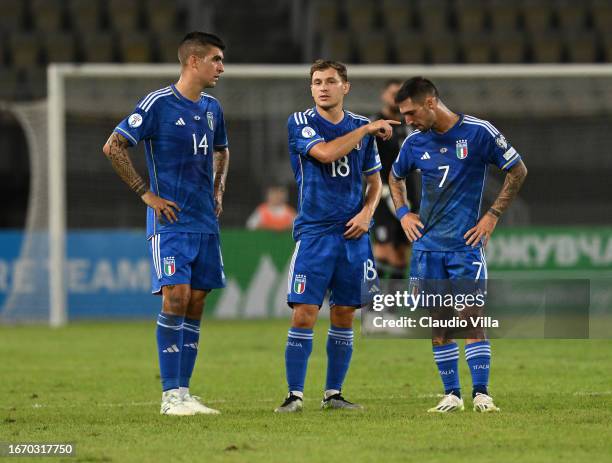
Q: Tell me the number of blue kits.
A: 3